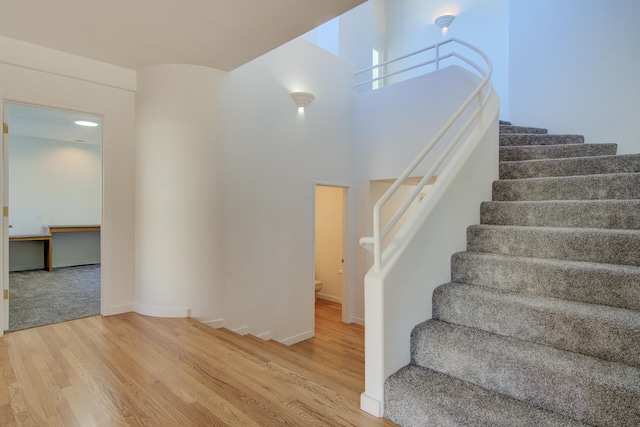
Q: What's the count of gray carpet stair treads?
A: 12